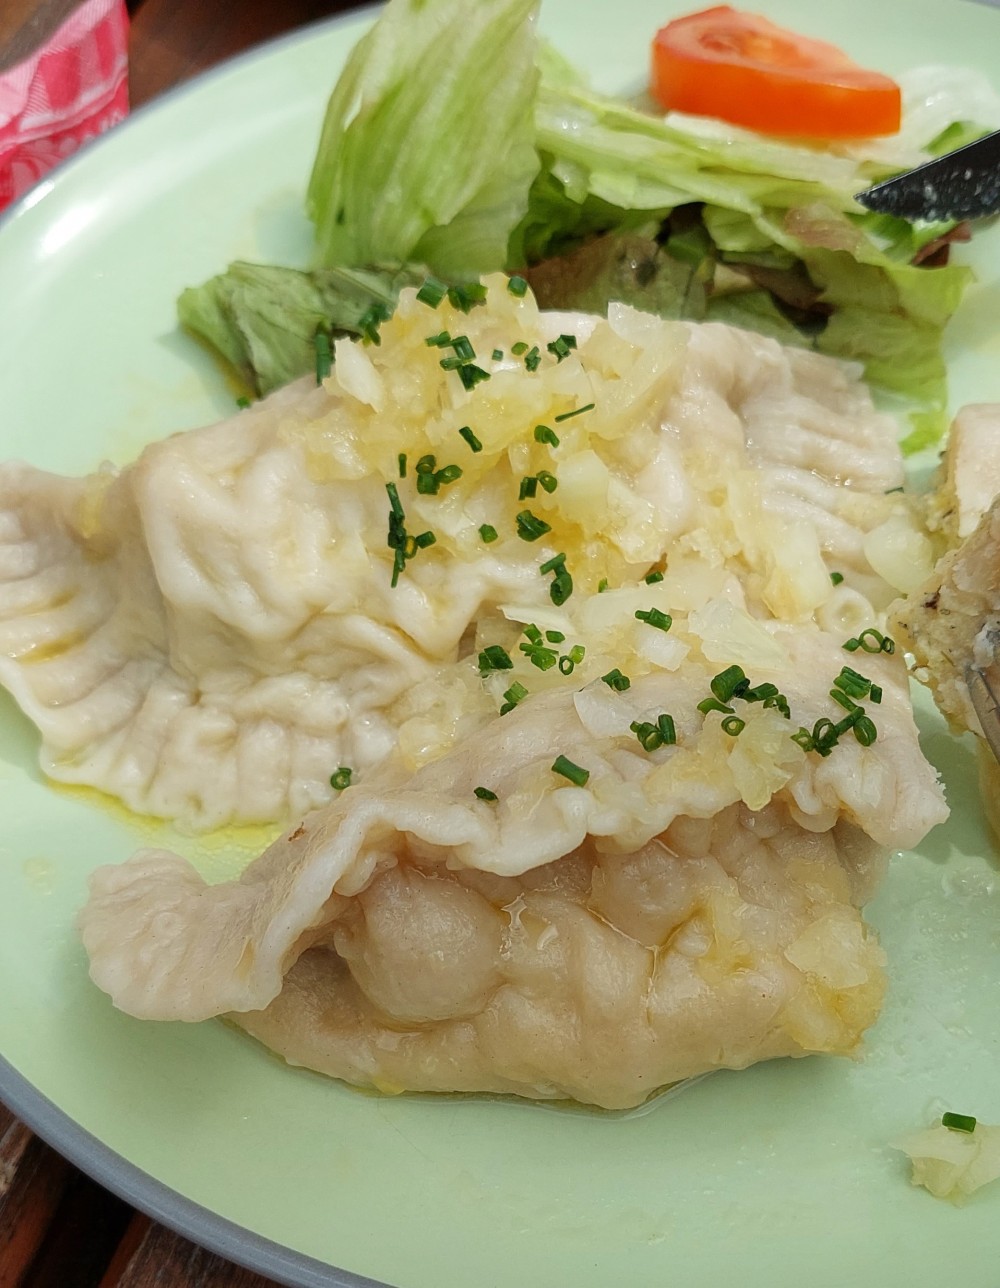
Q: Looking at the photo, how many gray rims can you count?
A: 1